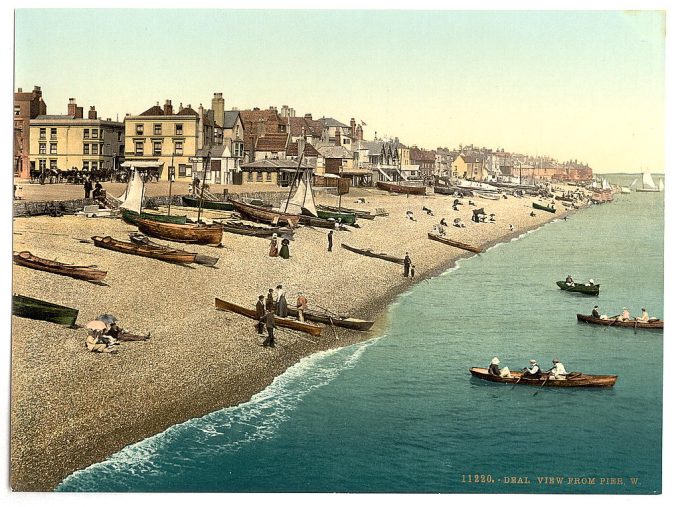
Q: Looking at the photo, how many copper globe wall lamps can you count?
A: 0